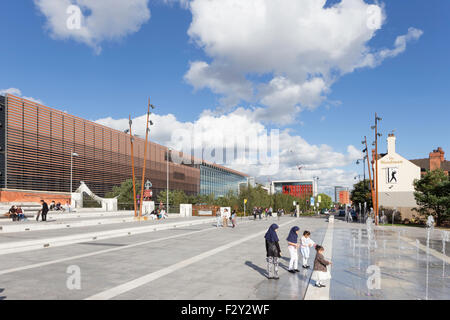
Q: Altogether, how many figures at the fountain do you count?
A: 4